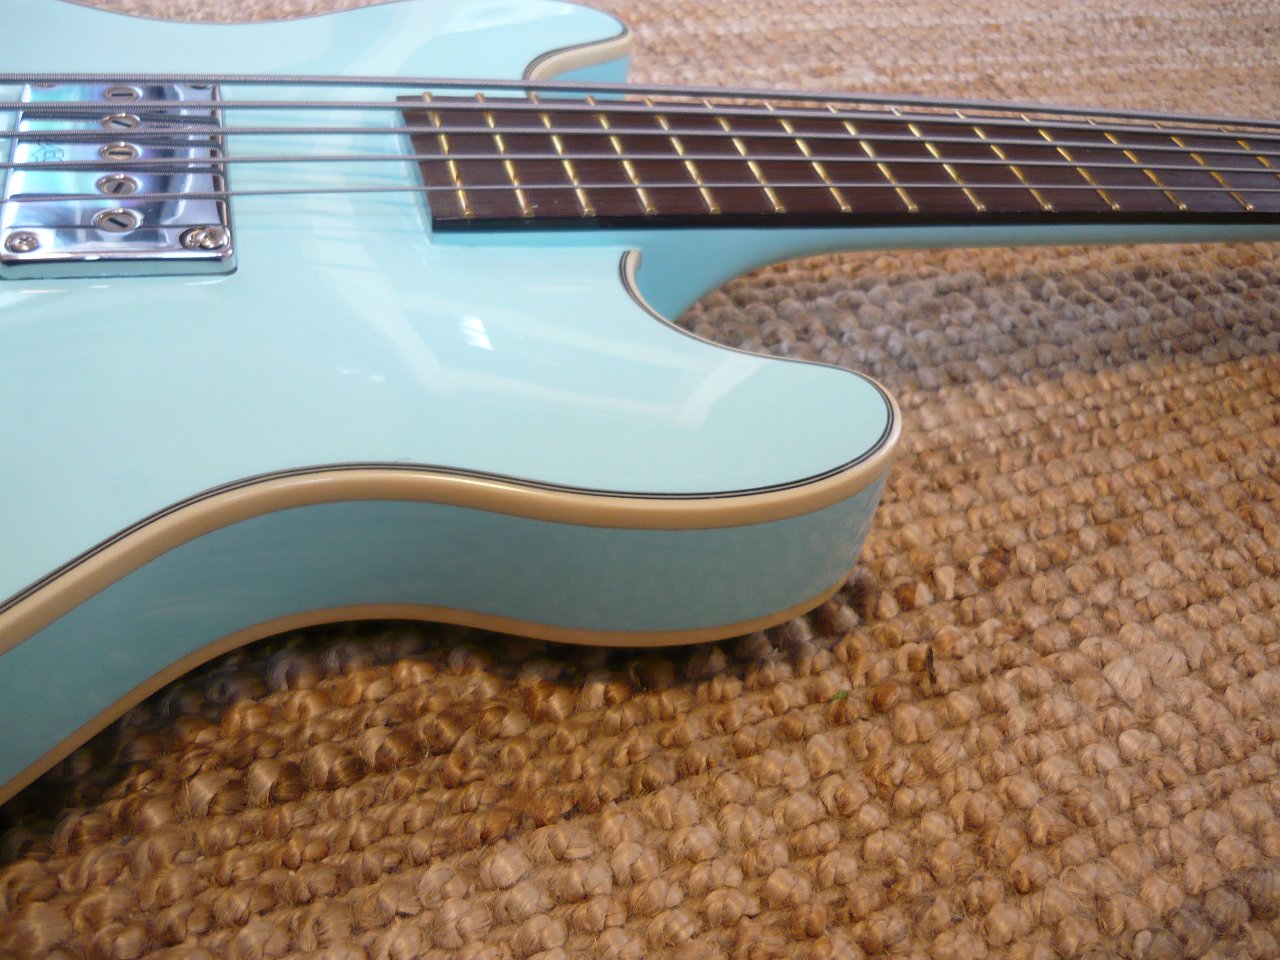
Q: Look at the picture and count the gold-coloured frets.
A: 14